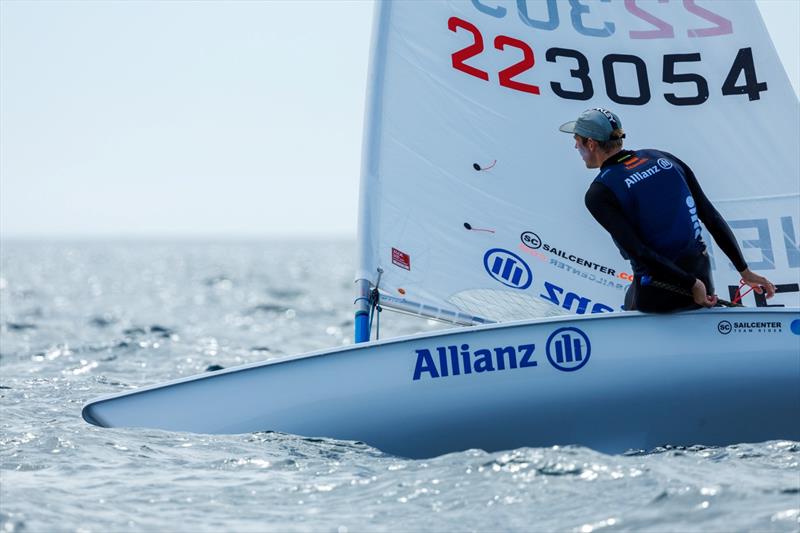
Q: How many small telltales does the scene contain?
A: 2